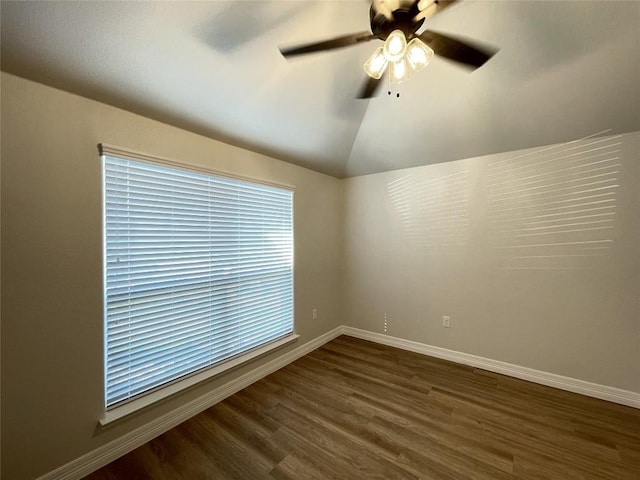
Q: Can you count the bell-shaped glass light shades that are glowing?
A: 4